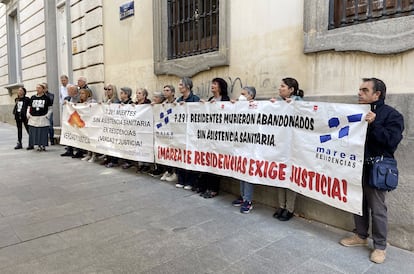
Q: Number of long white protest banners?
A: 2